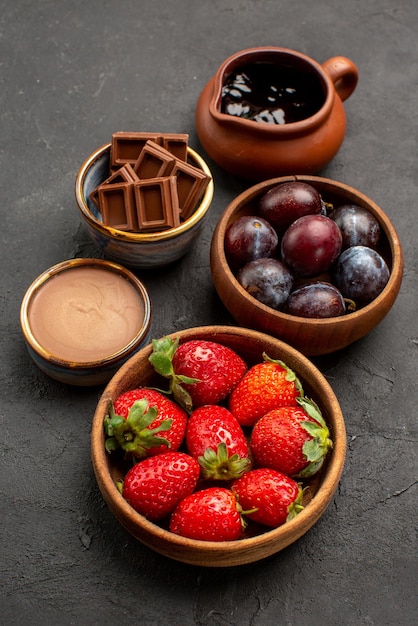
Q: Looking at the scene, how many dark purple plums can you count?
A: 7